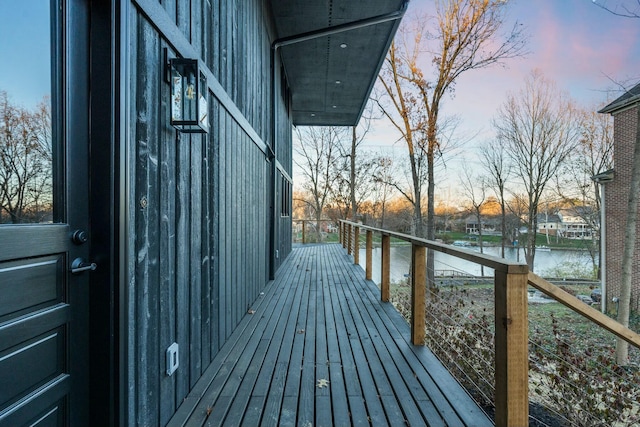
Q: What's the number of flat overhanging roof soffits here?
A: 1